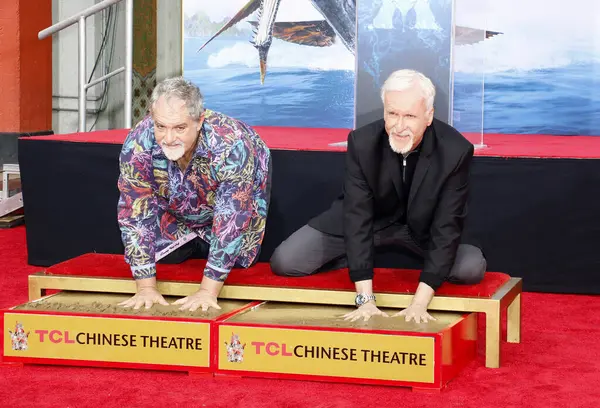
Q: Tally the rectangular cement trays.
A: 2